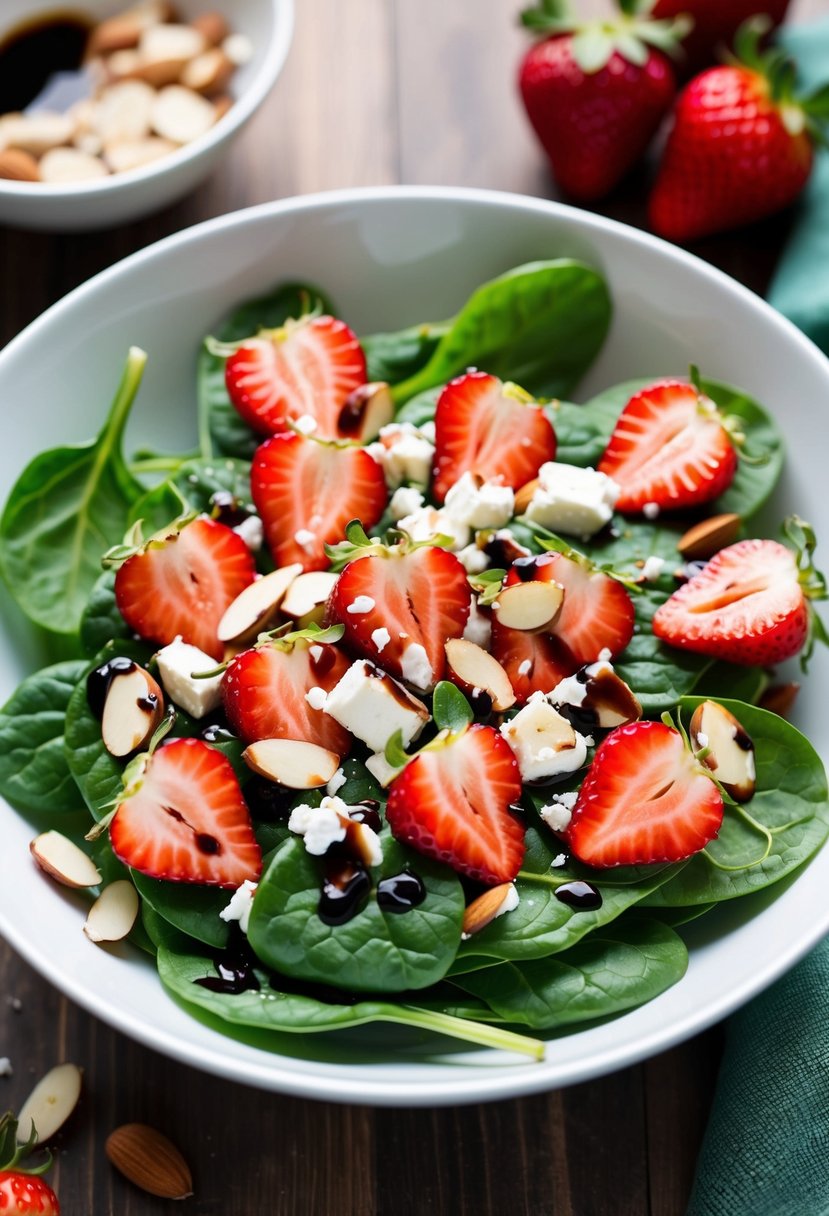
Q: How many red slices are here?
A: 12